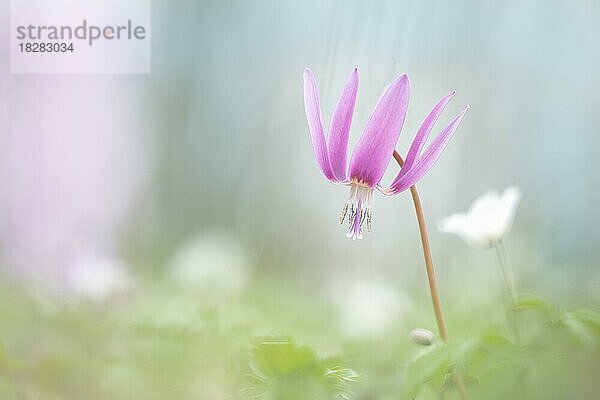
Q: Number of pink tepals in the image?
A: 5